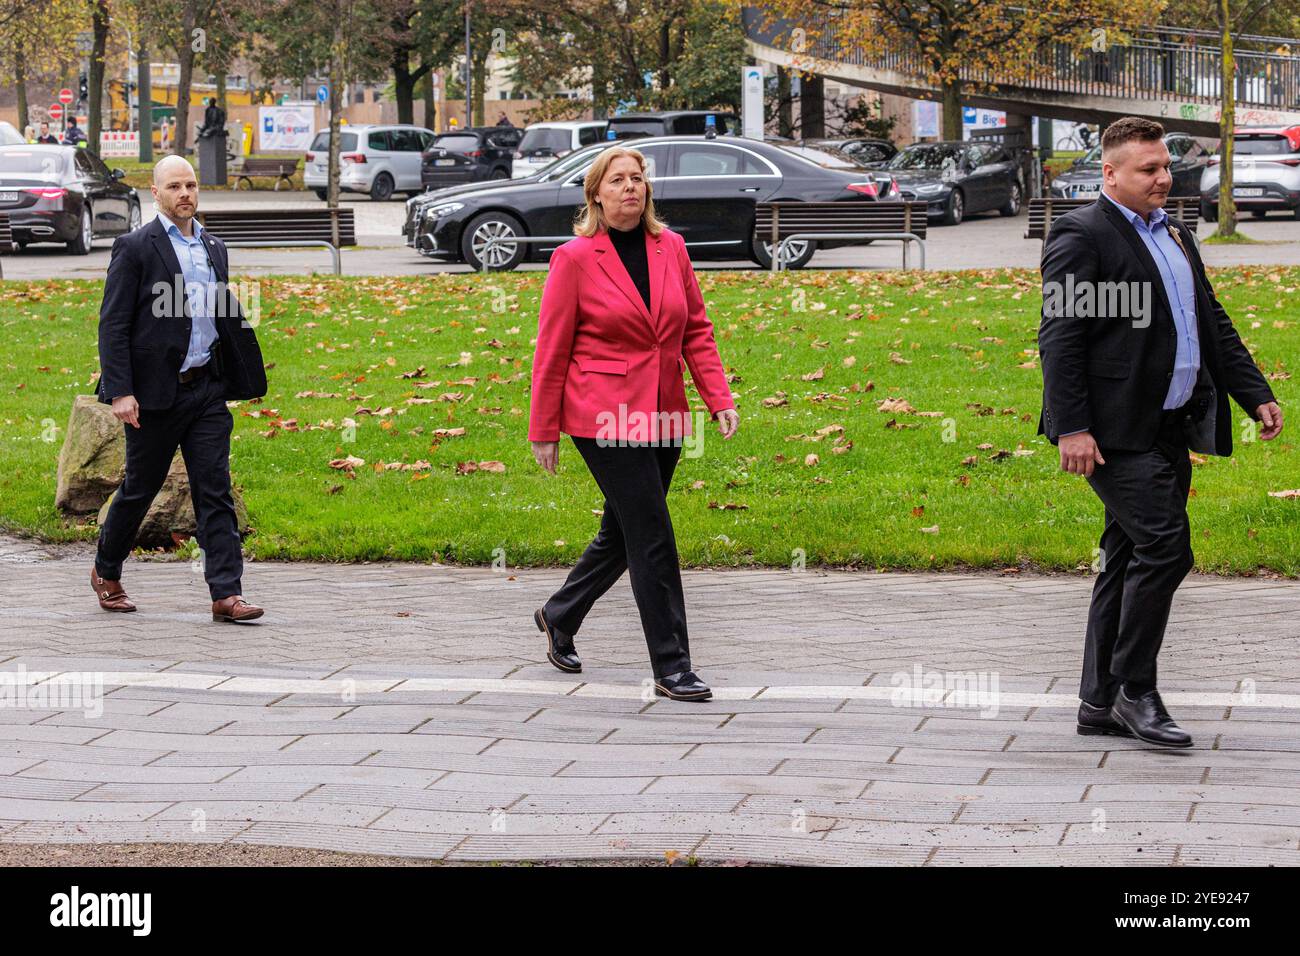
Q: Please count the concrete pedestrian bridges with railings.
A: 1